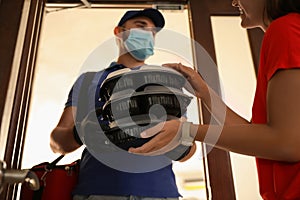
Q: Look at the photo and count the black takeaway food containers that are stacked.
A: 3